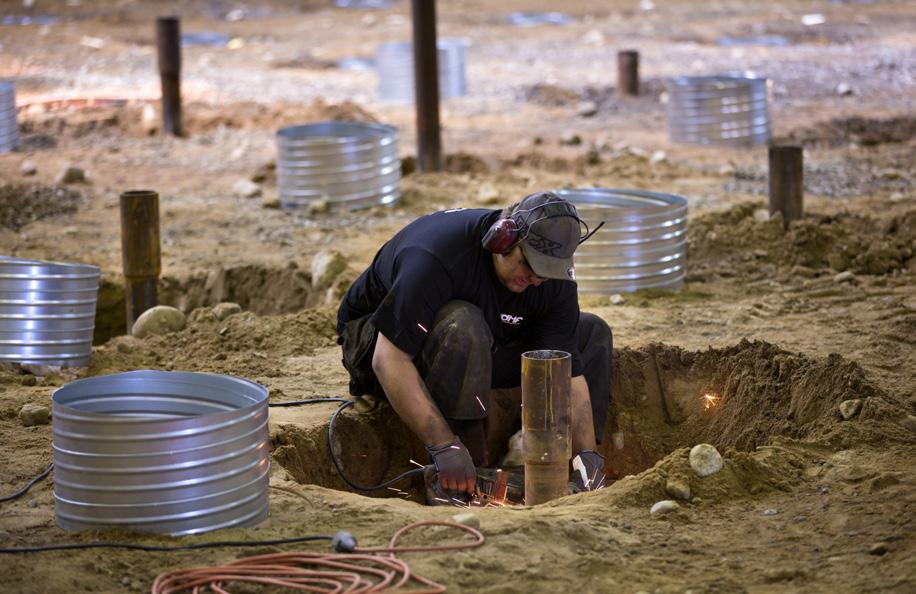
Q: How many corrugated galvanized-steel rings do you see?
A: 7